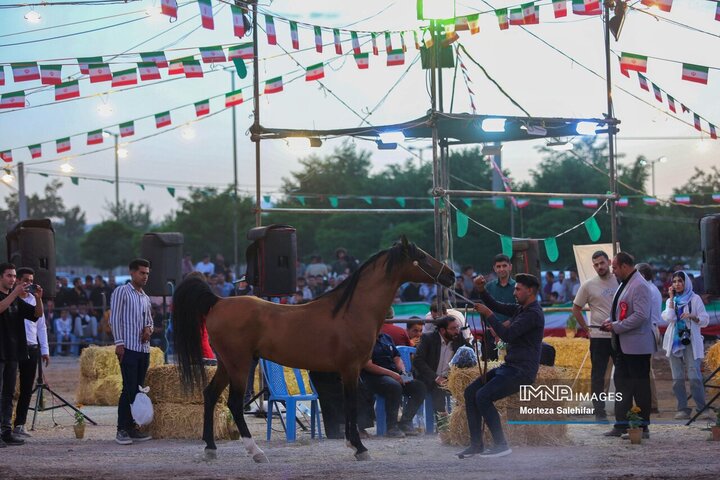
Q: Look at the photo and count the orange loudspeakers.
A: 0